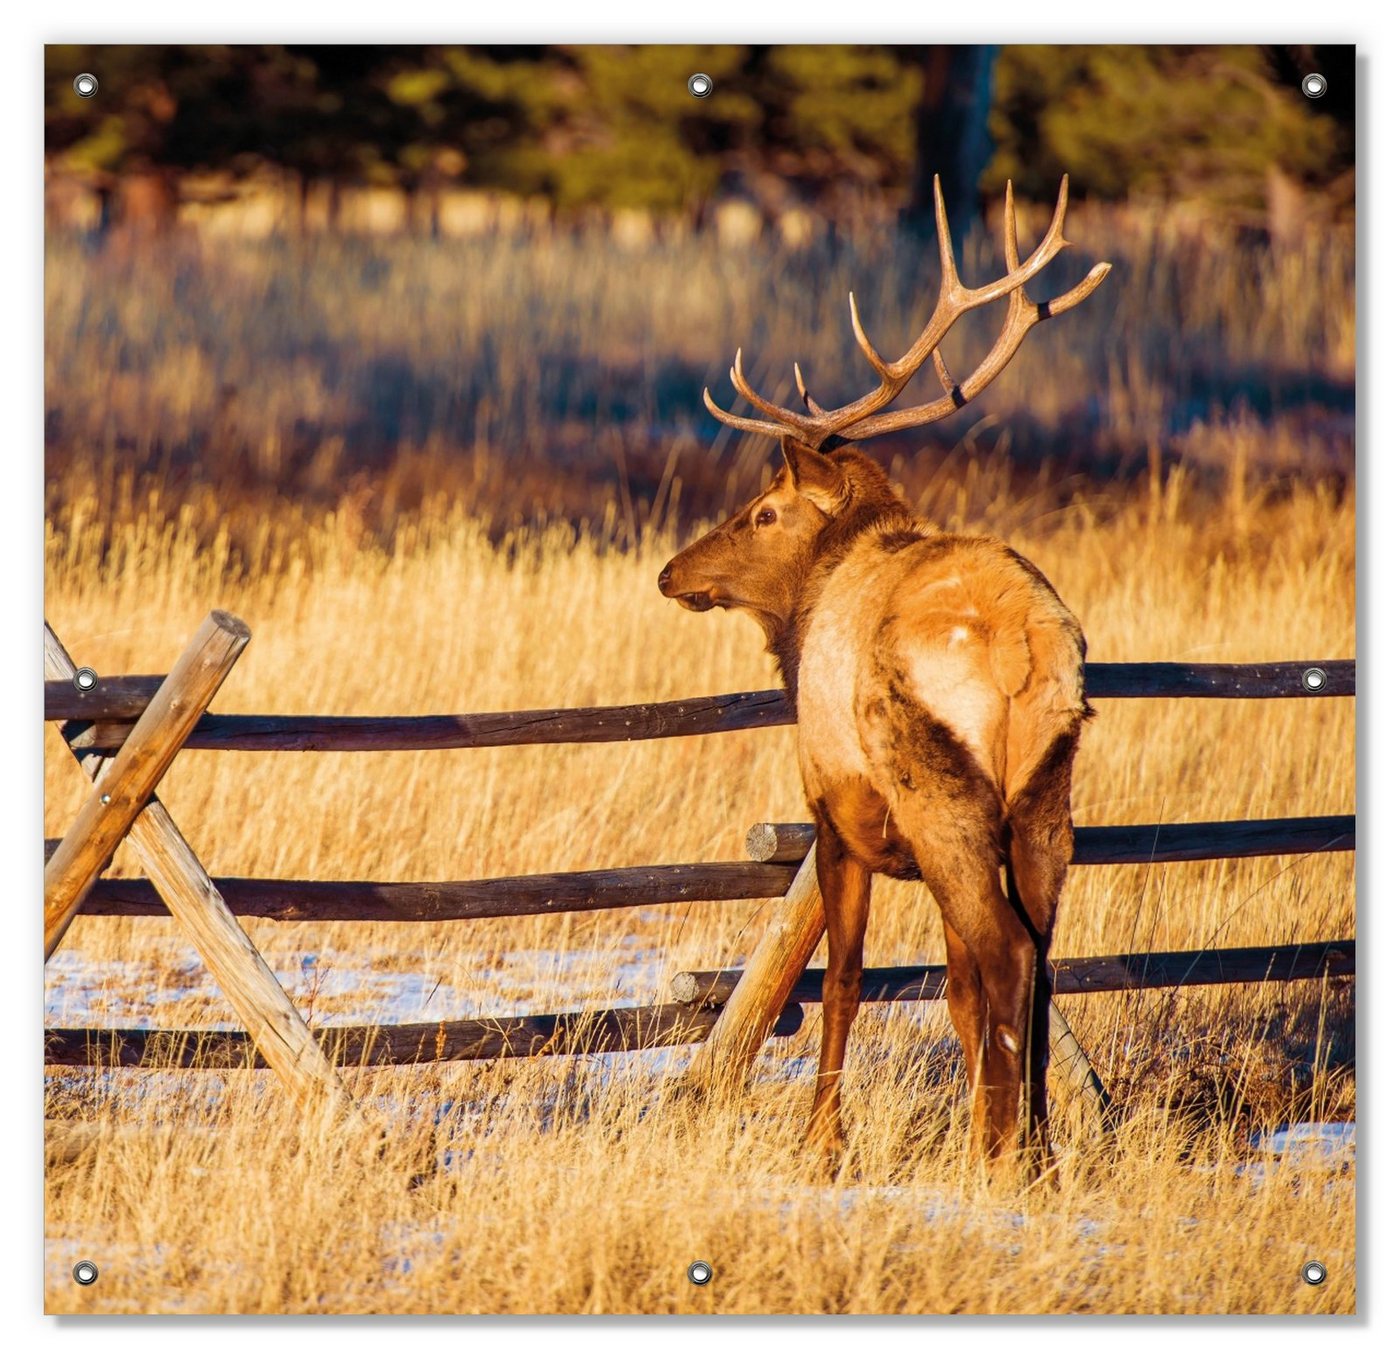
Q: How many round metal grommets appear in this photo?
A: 8